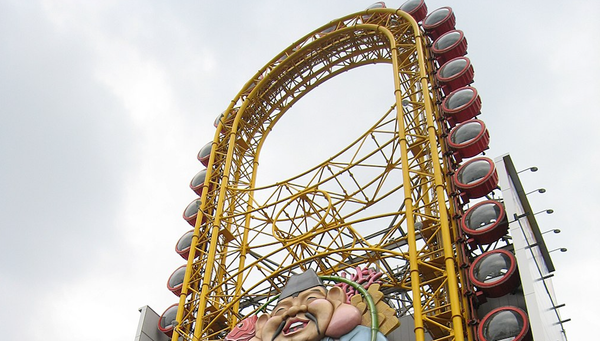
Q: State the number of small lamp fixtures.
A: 5